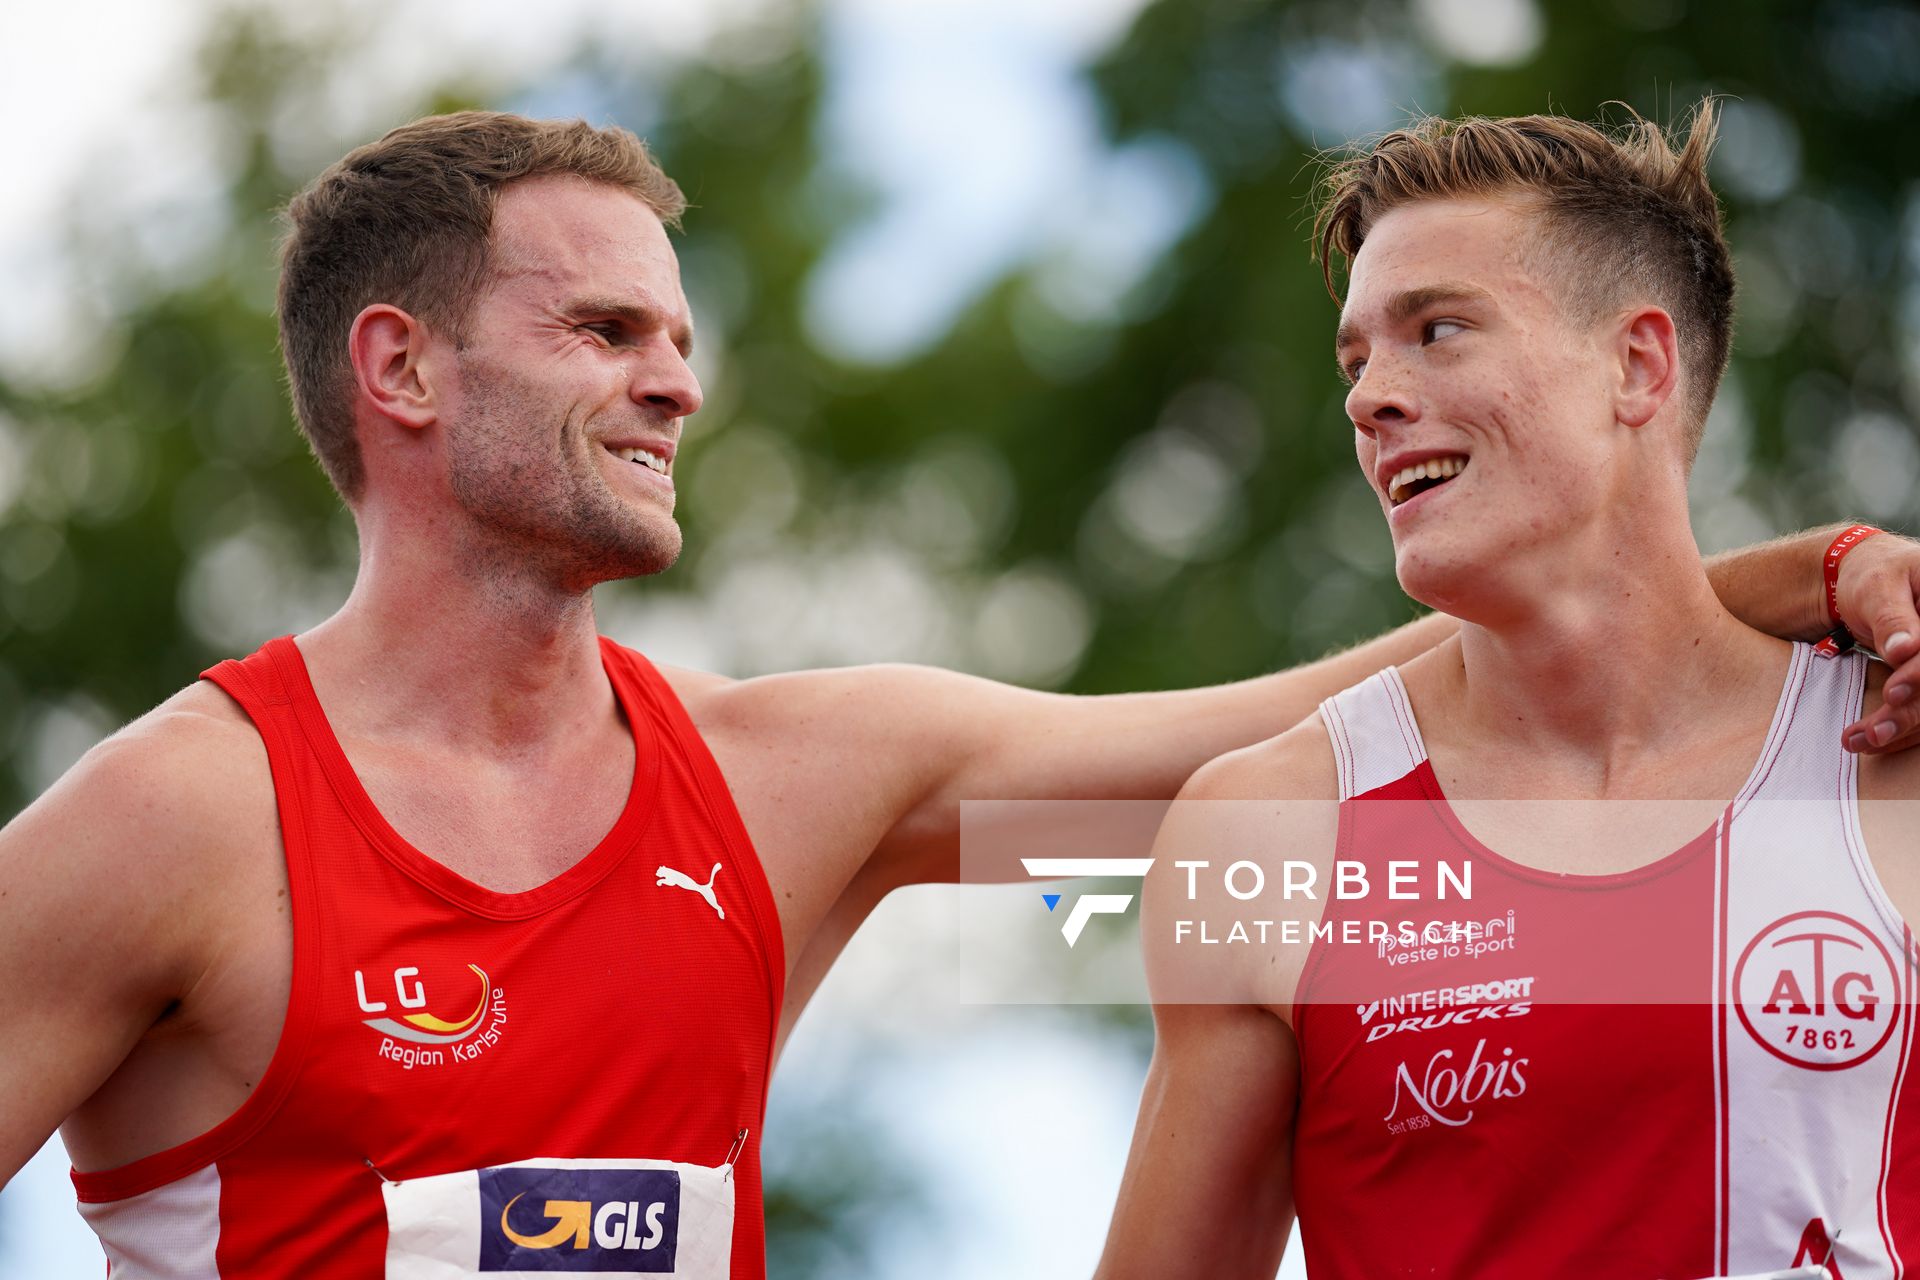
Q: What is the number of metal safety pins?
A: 3